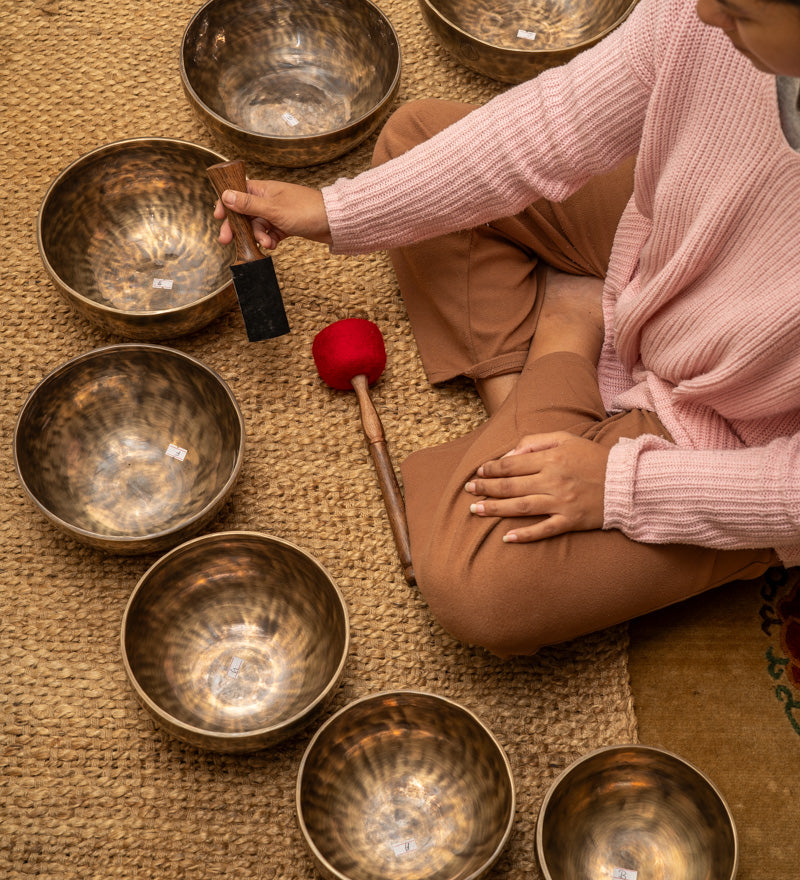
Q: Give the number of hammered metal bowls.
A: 7